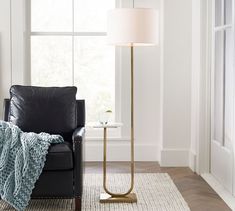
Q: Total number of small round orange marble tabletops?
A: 0